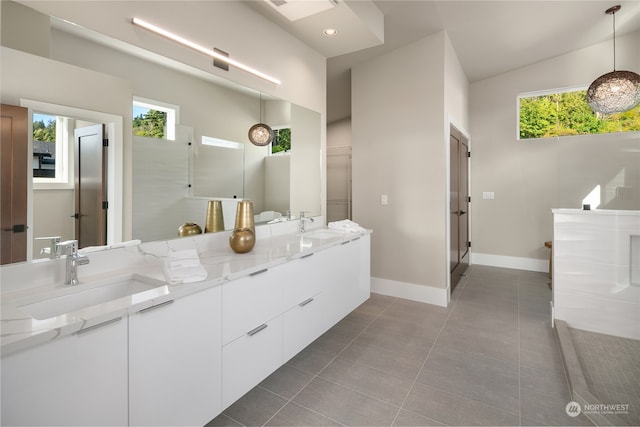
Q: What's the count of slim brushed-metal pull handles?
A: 8